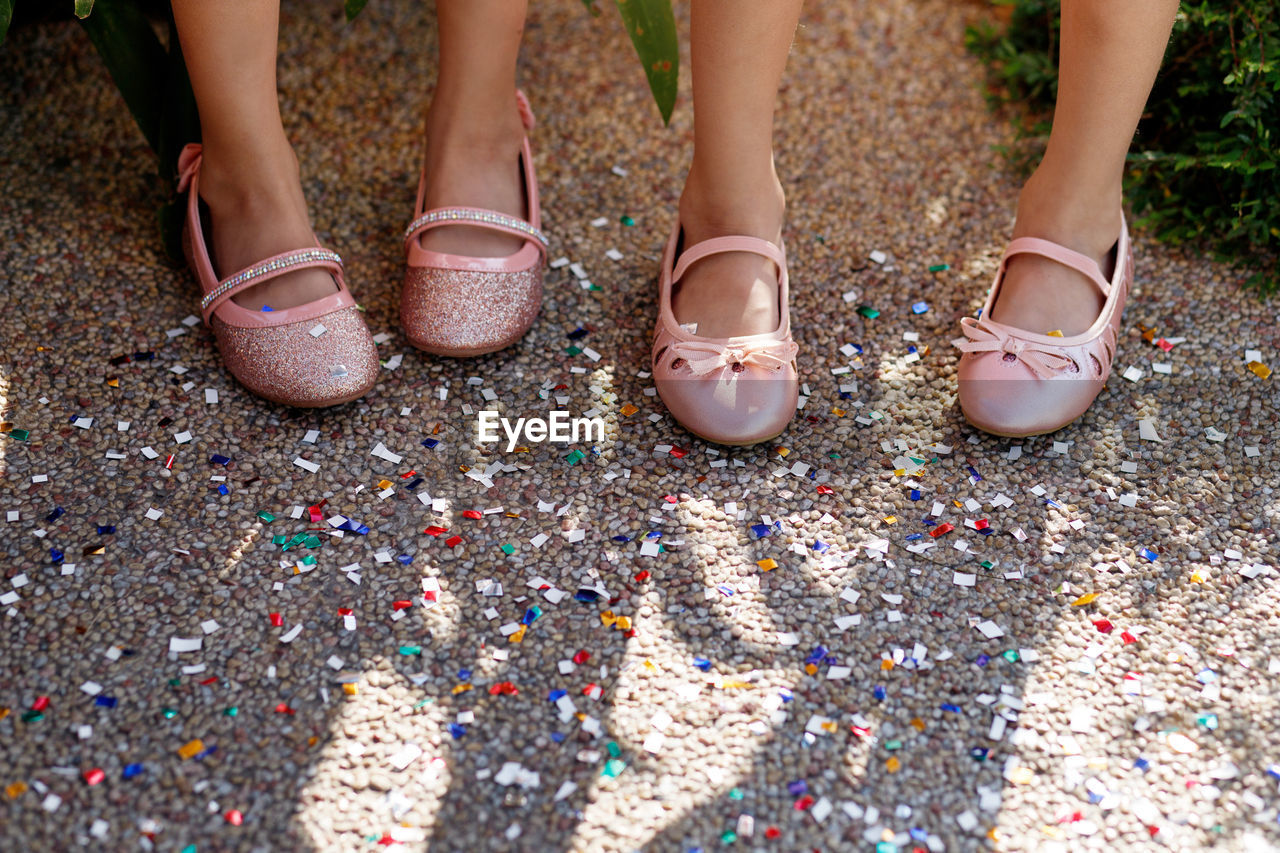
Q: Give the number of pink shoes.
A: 4